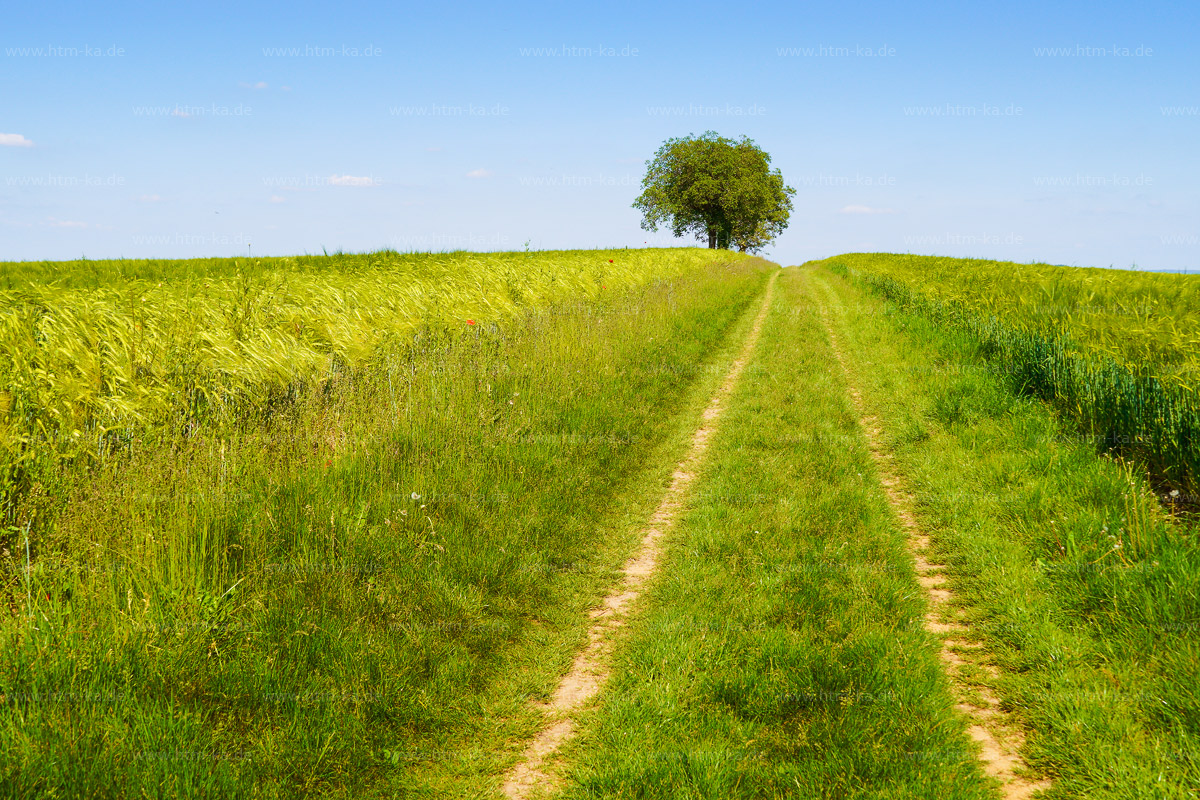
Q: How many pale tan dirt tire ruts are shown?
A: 2